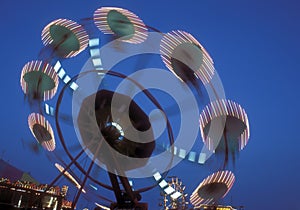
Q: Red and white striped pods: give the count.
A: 7